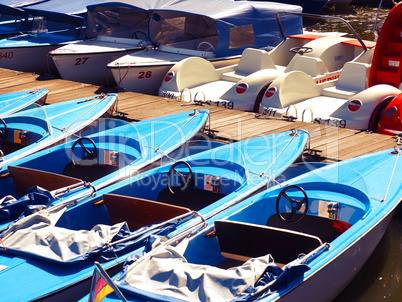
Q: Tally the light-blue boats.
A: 5